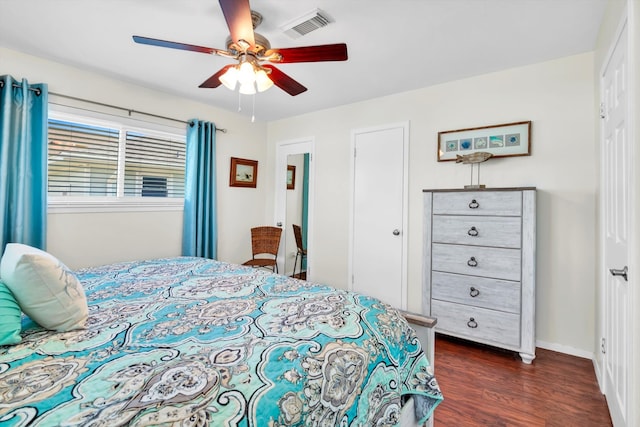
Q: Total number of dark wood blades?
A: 5